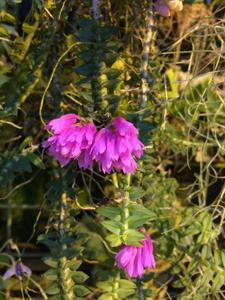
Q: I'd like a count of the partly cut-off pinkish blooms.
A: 1